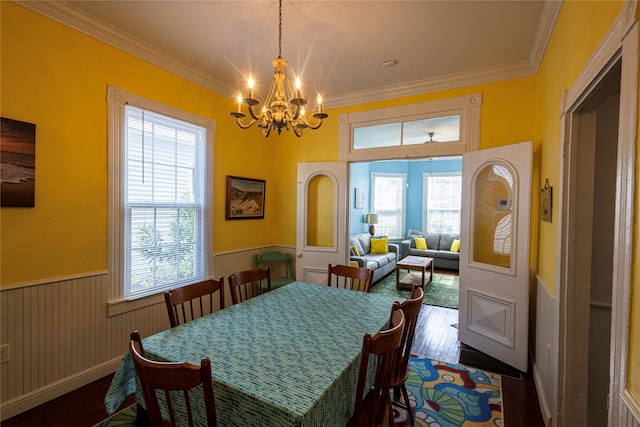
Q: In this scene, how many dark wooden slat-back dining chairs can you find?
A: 6